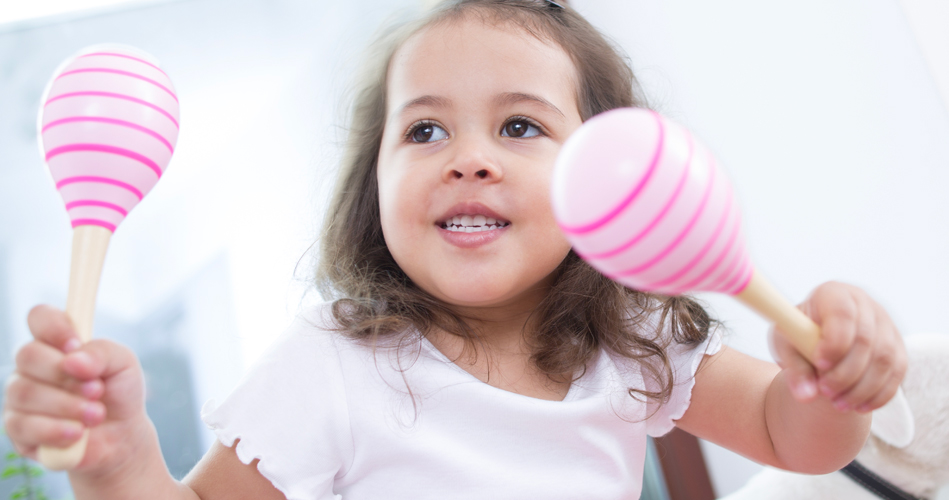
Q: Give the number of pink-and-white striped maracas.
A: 2